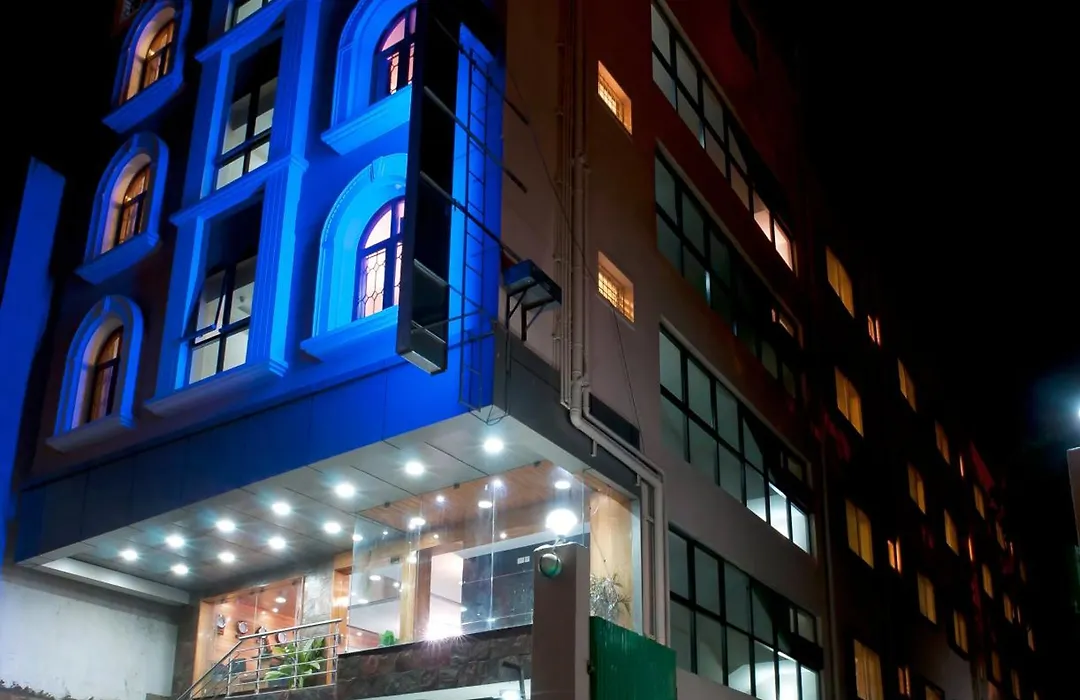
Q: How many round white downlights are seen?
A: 11